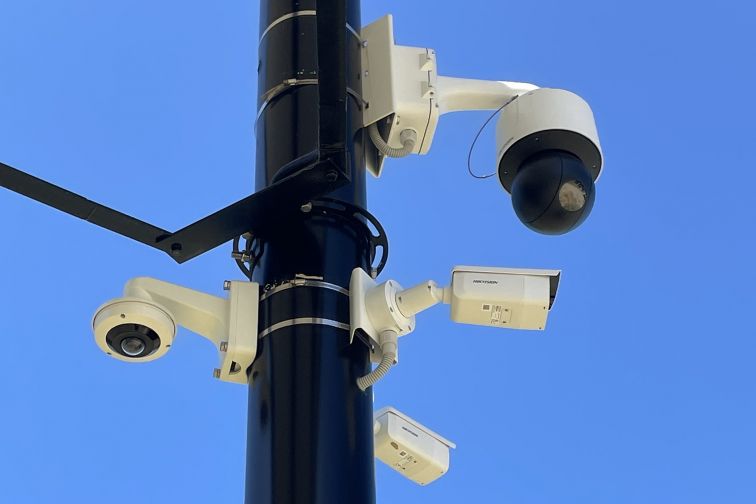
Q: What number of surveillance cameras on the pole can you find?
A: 4